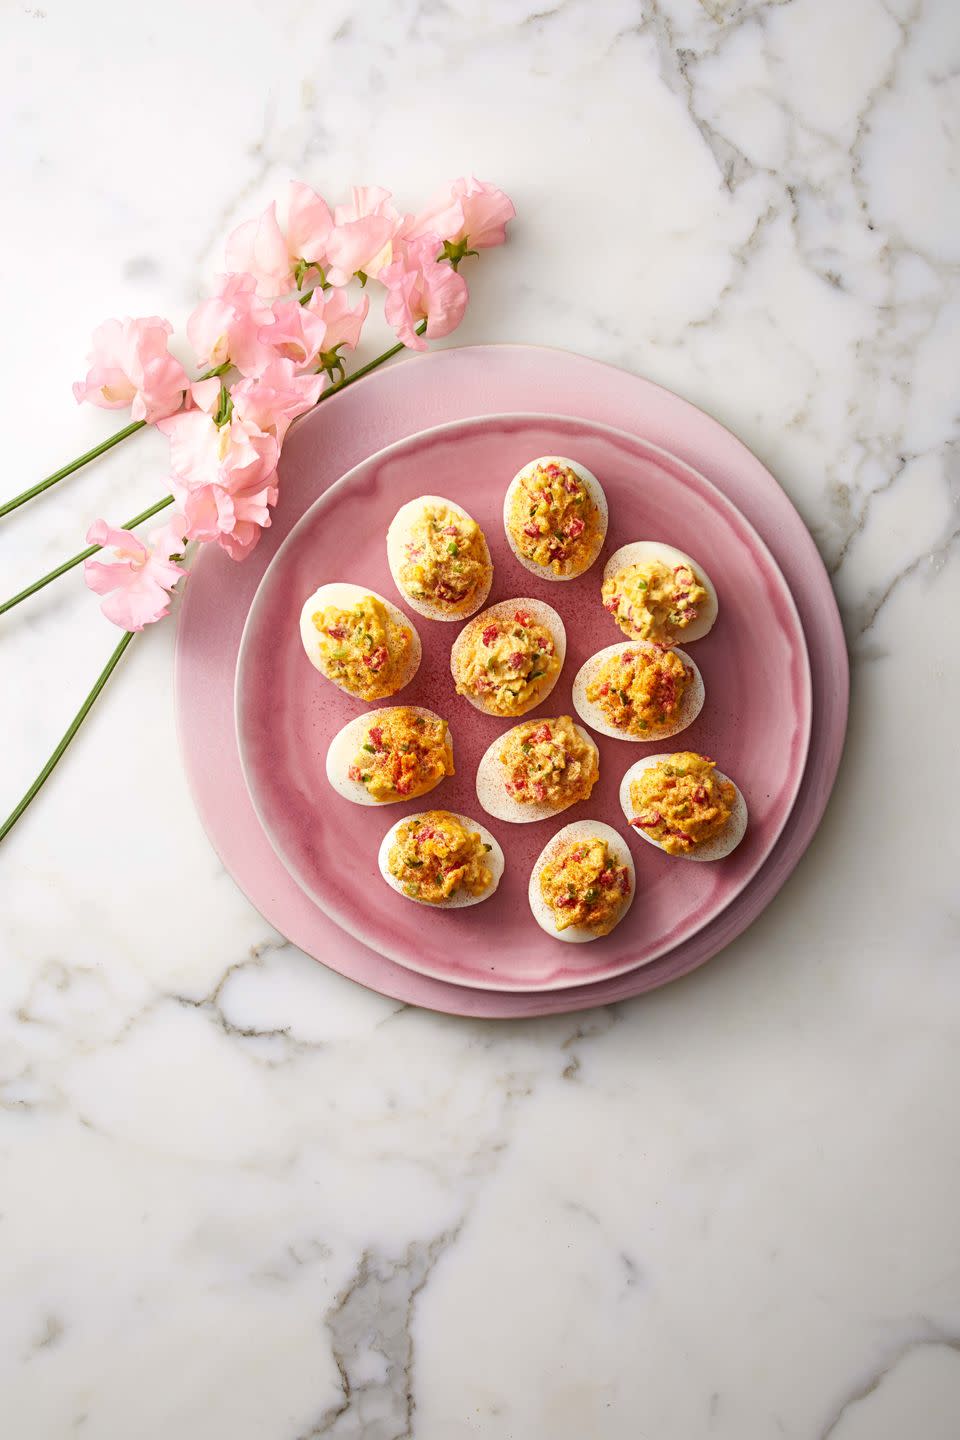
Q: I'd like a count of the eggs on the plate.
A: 11